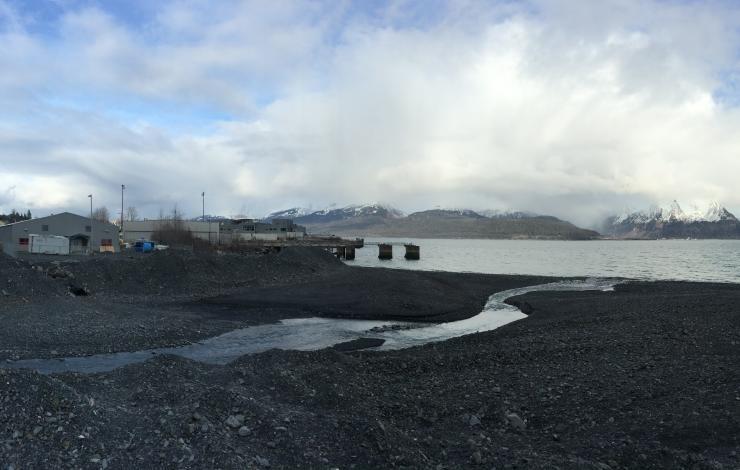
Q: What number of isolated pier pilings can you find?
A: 2